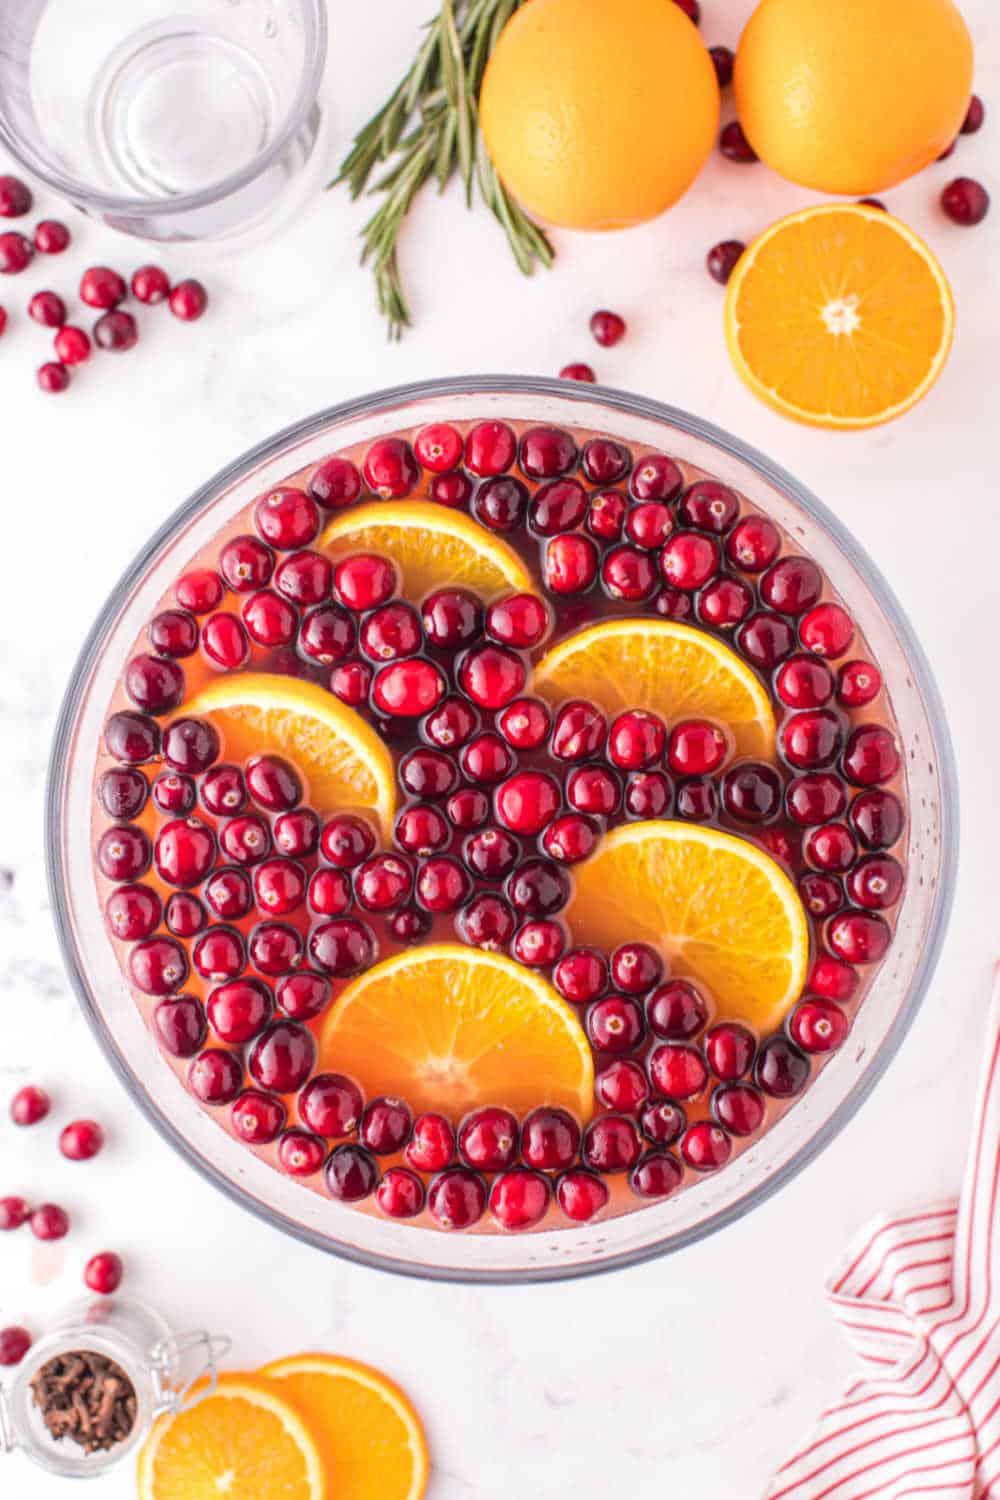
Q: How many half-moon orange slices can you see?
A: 5